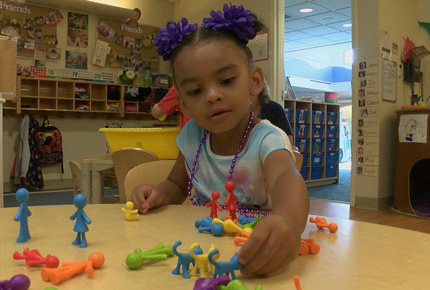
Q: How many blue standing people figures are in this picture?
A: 2